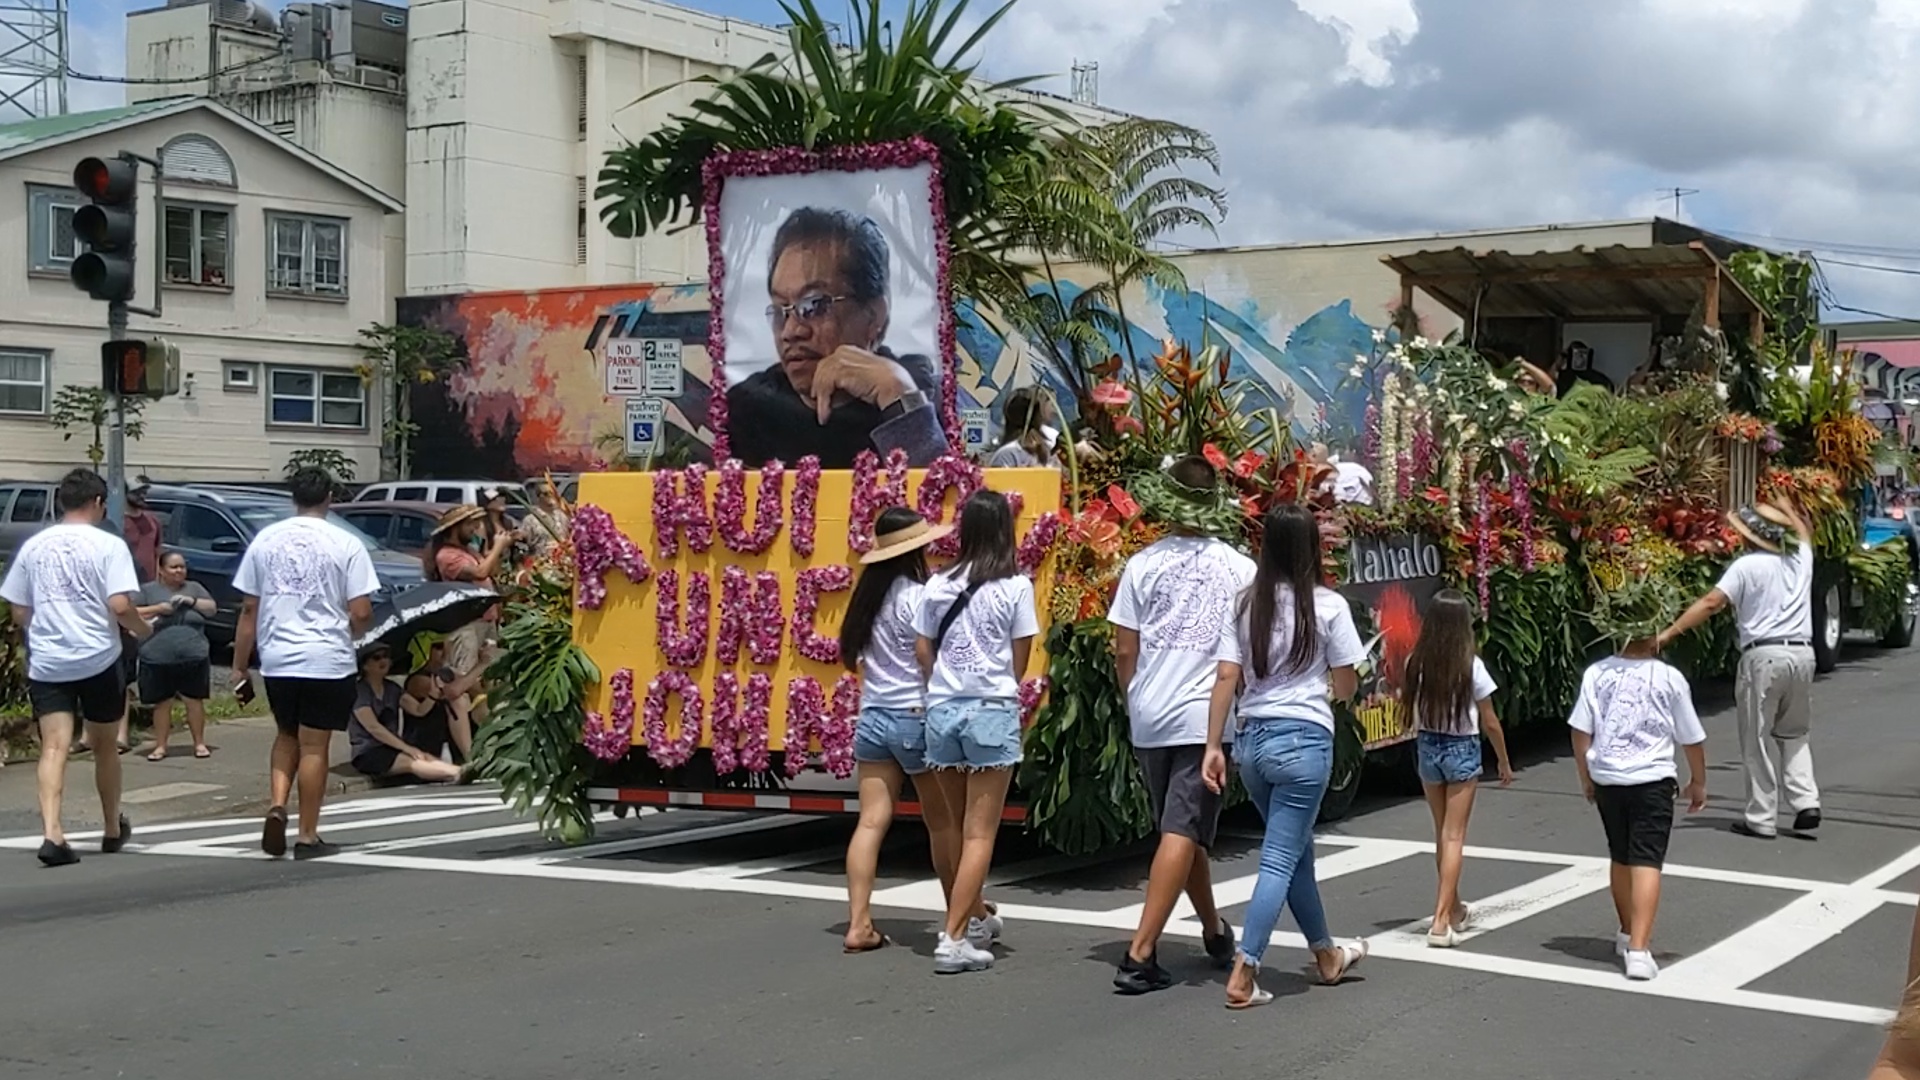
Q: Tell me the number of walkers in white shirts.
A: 9